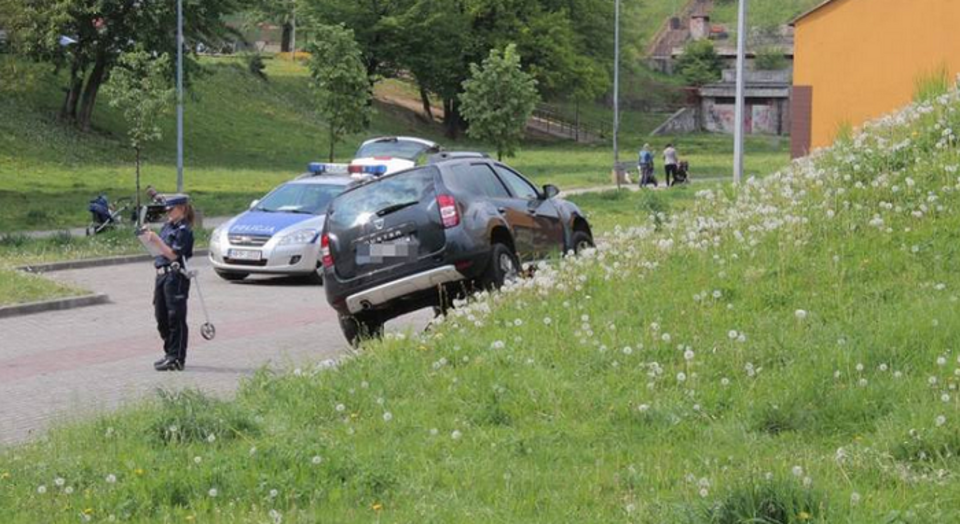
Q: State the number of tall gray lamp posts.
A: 3